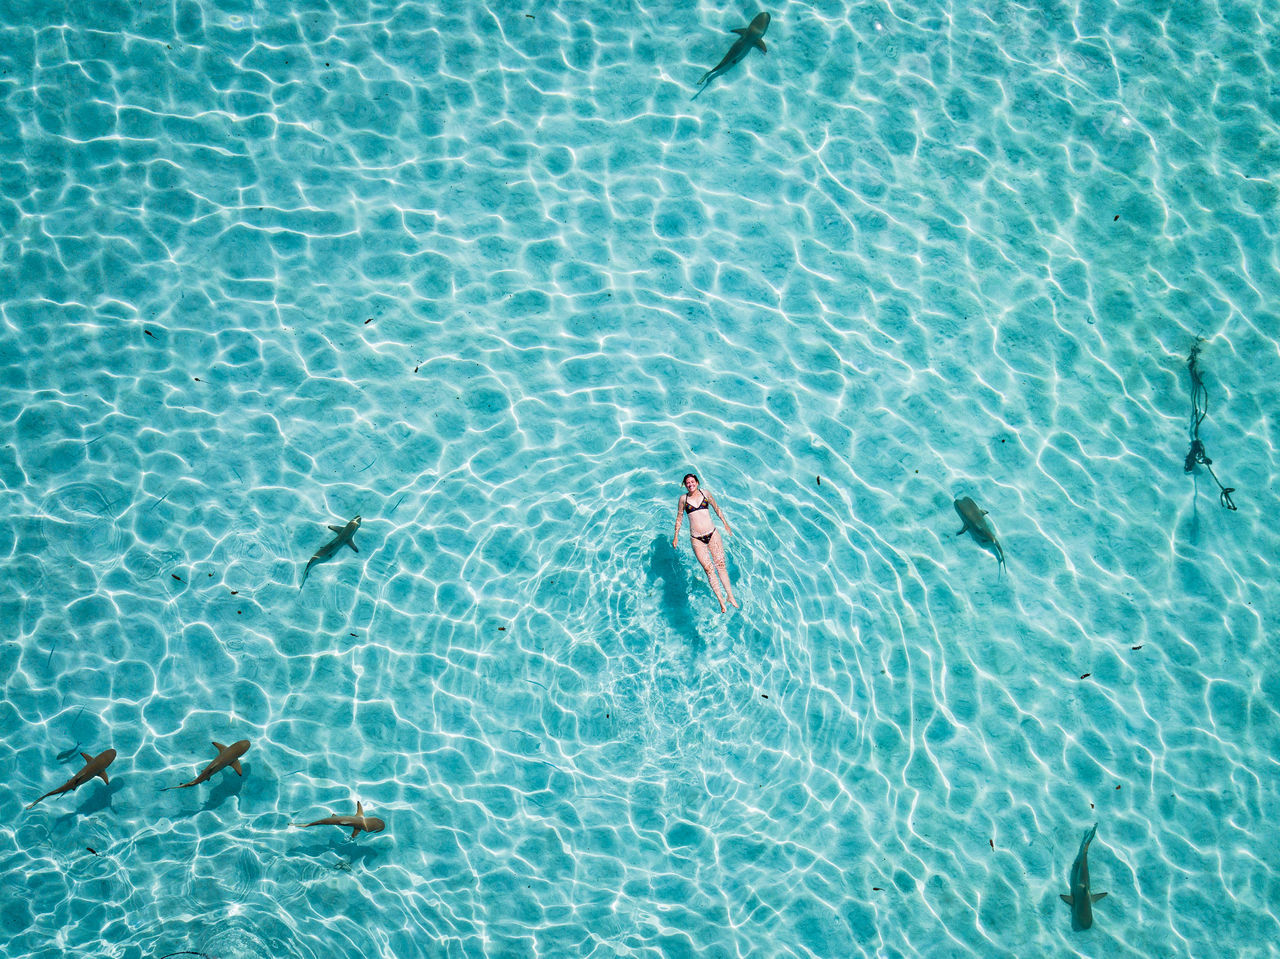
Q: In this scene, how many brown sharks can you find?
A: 3